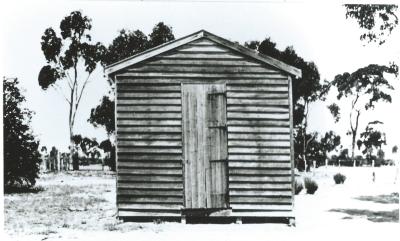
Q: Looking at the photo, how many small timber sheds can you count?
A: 1